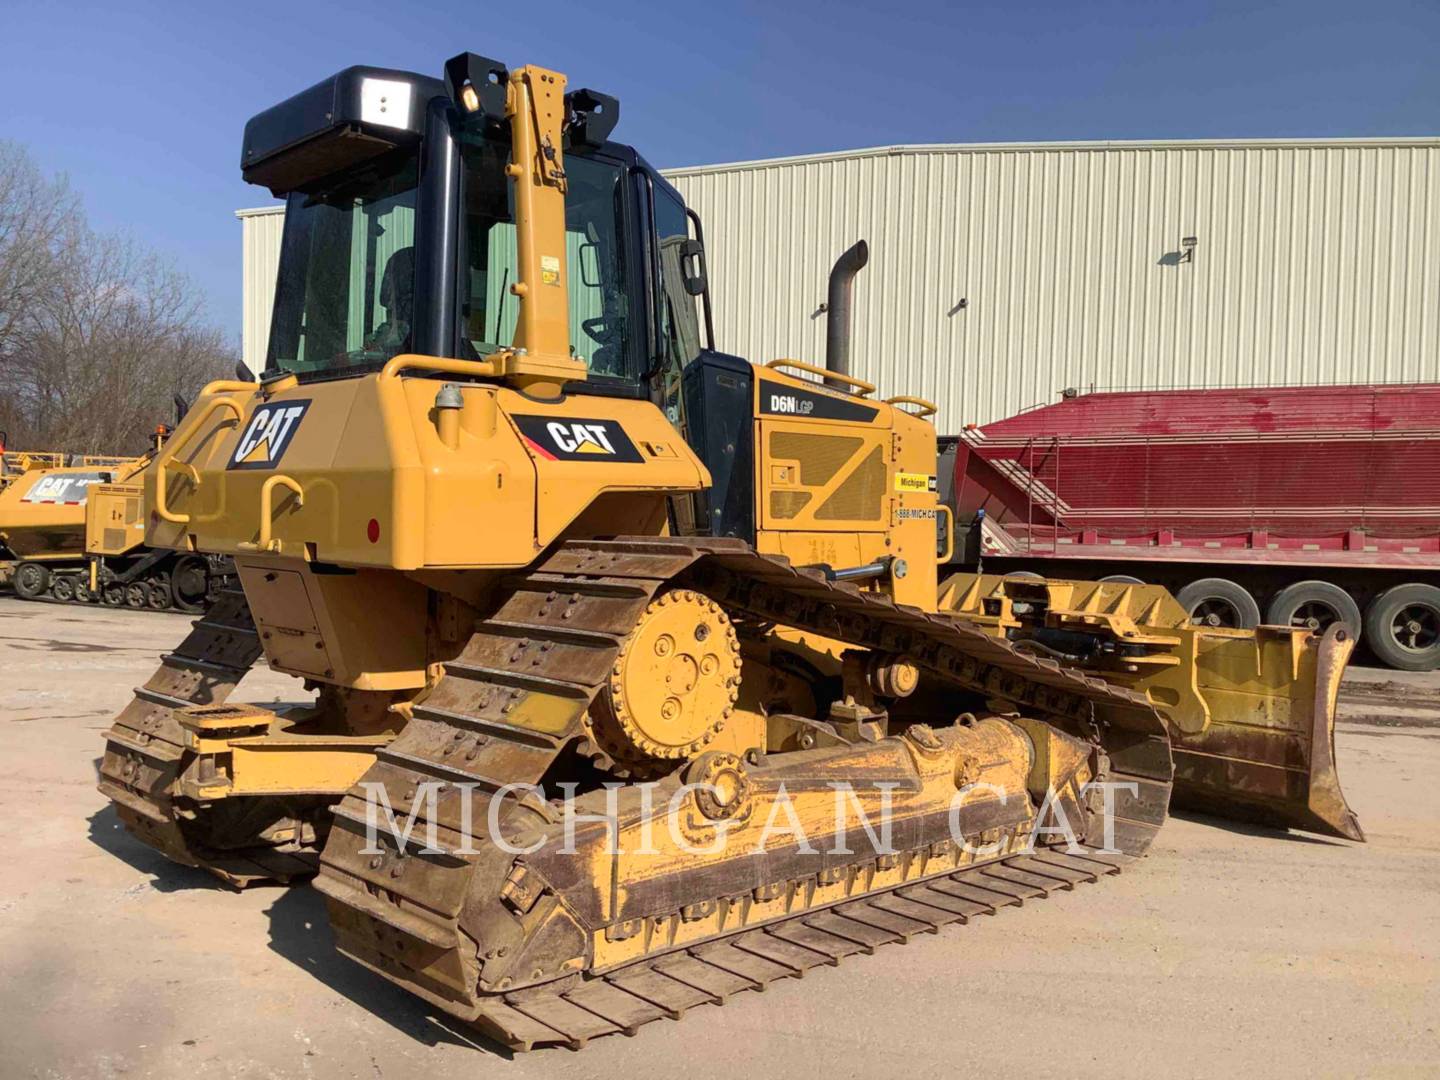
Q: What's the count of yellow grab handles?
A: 7